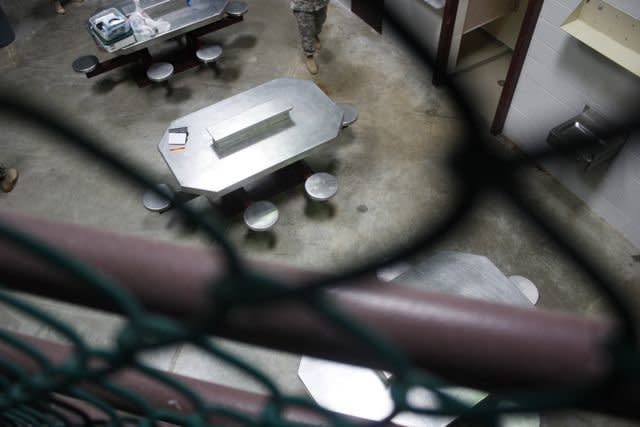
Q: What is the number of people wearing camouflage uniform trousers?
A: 1